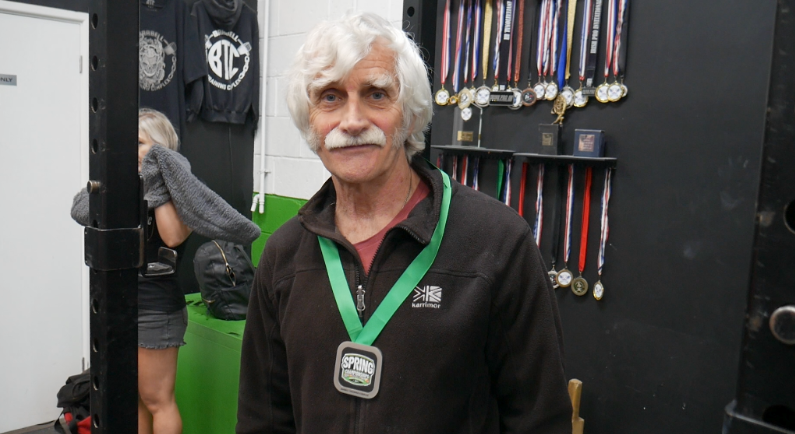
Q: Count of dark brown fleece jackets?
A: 1